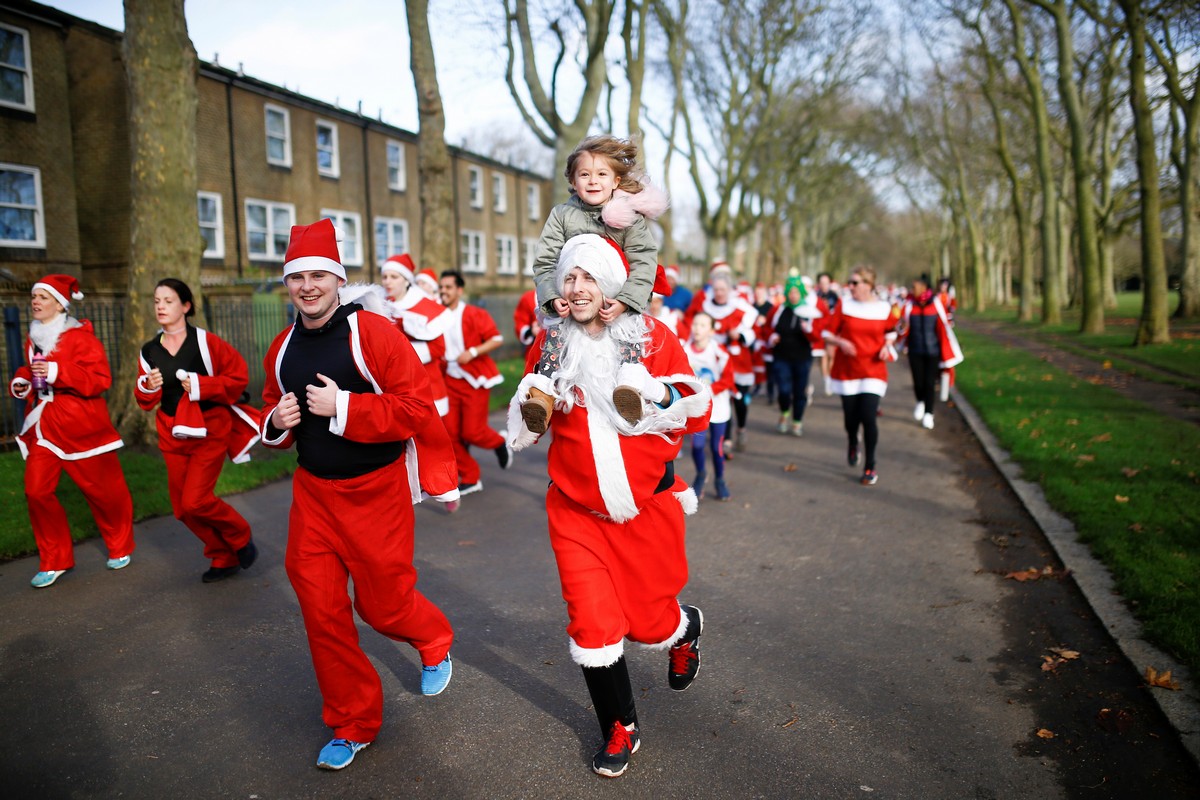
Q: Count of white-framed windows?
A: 15